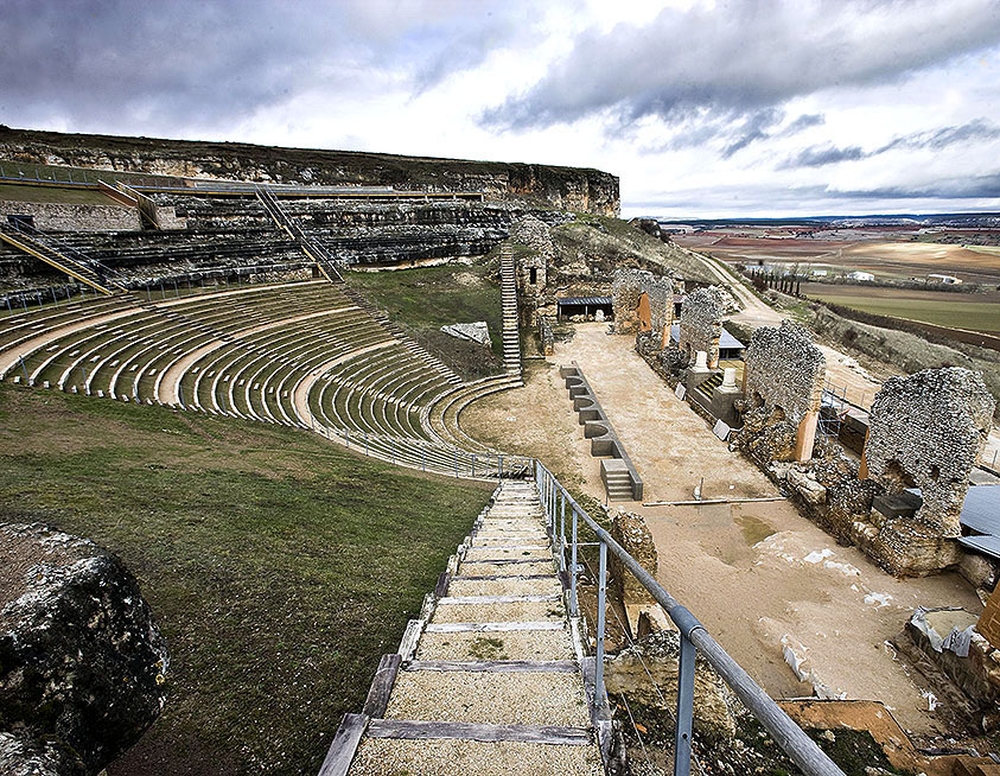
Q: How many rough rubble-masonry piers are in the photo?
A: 4